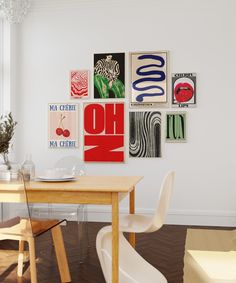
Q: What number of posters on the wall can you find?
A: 8